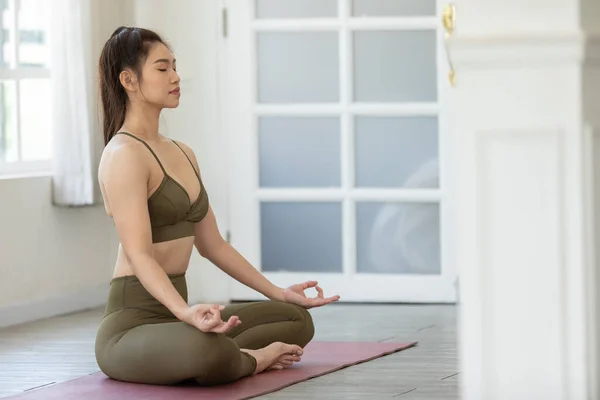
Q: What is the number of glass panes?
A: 12